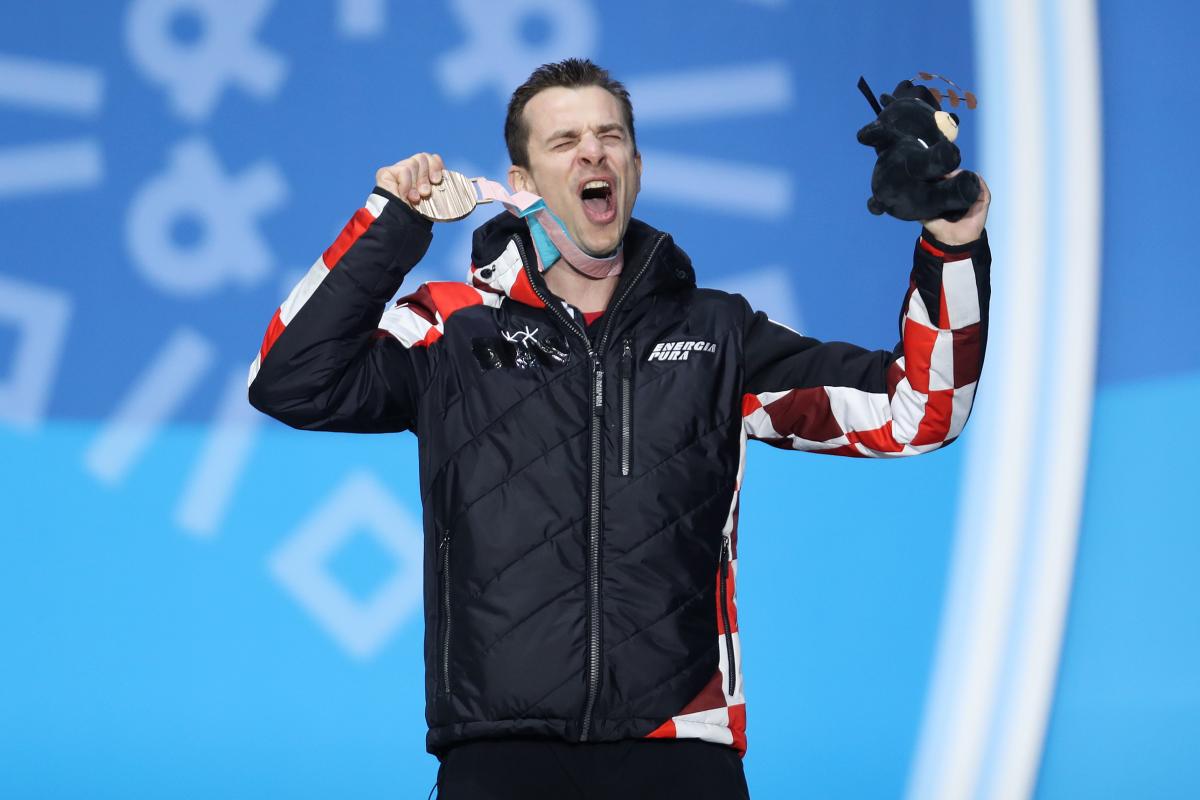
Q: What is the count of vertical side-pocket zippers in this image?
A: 2